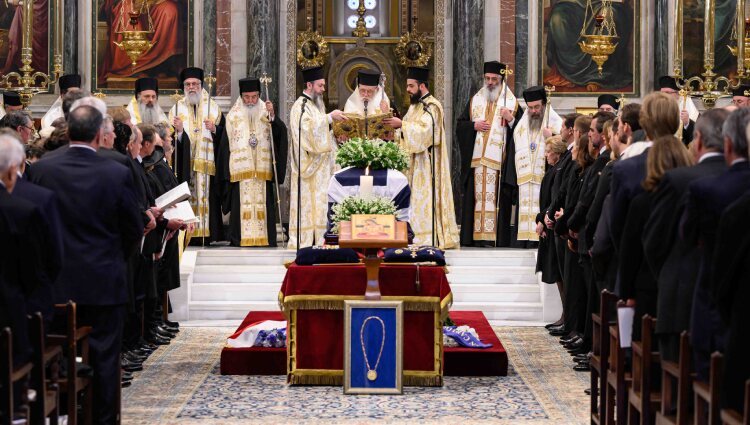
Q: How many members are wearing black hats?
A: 13